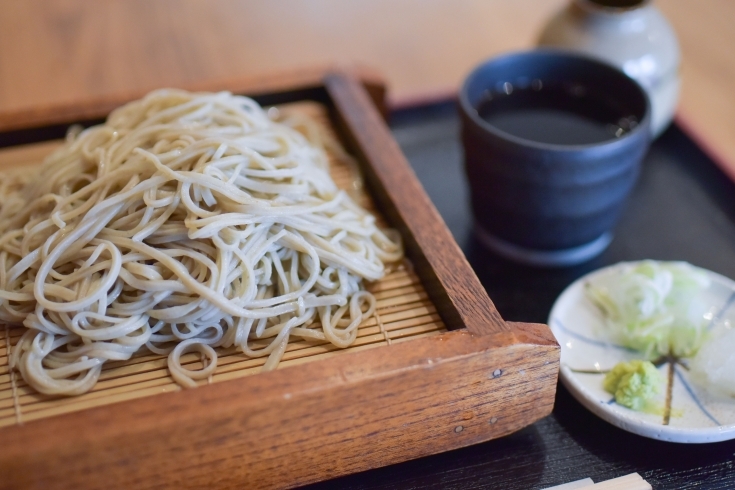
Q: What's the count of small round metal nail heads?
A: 3